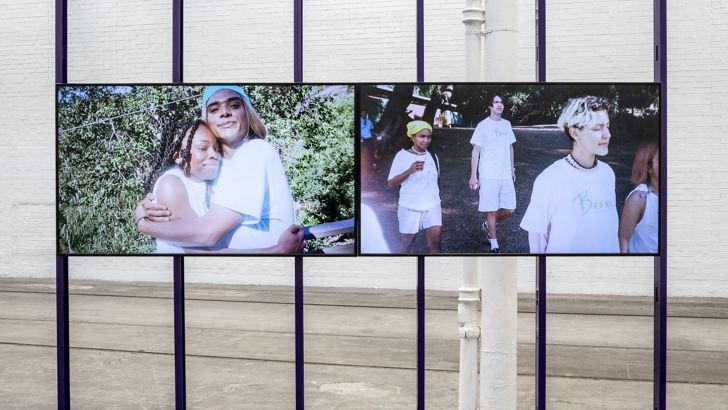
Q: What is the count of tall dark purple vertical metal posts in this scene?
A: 6